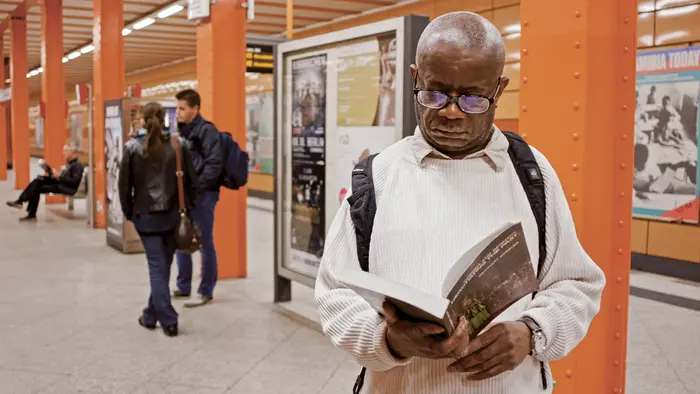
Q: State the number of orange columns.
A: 6